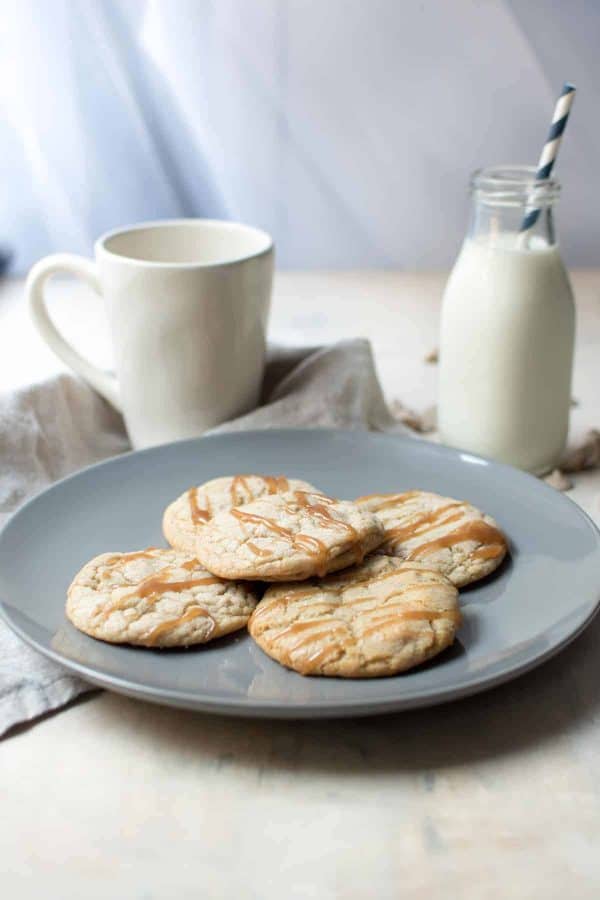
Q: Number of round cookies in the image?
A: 5